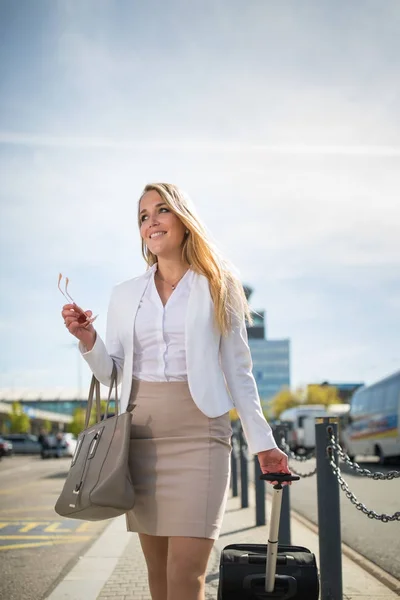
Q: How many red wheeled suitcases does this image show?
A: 0